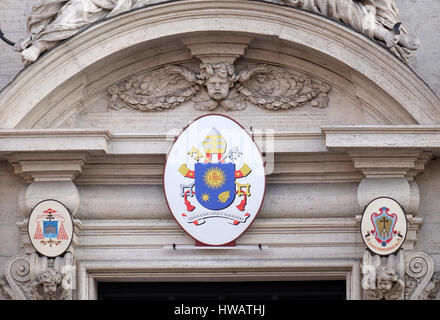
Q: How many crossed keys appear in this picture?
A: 2